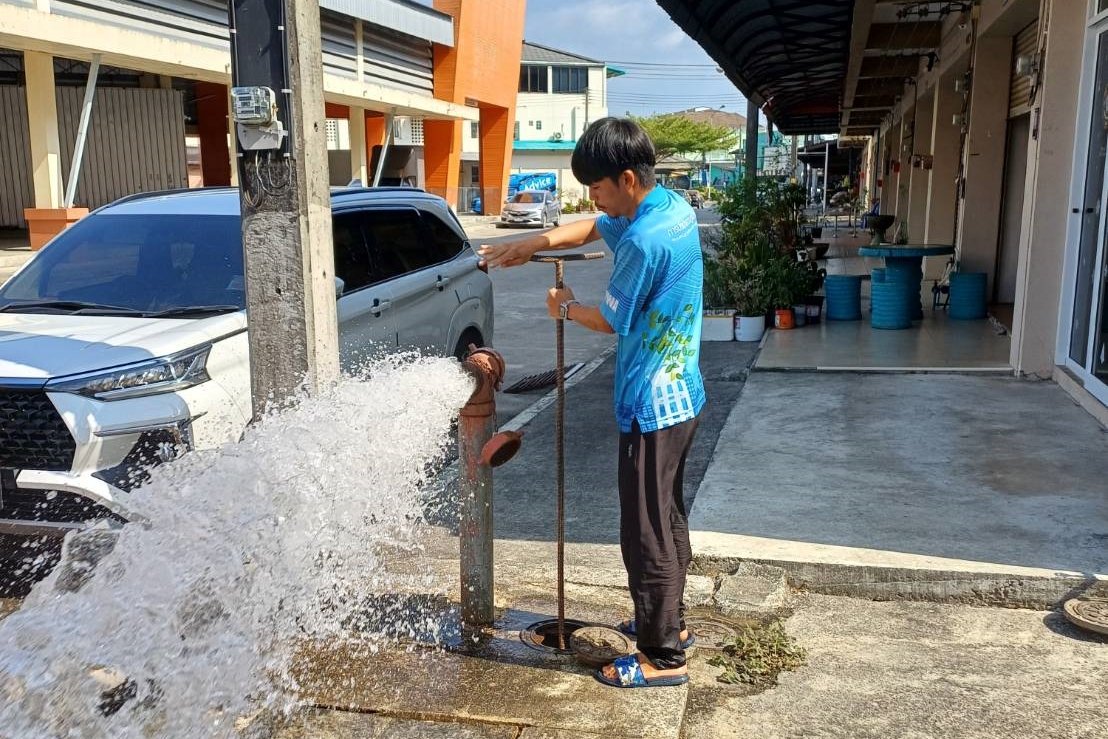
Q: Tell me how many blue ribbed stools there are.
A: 4